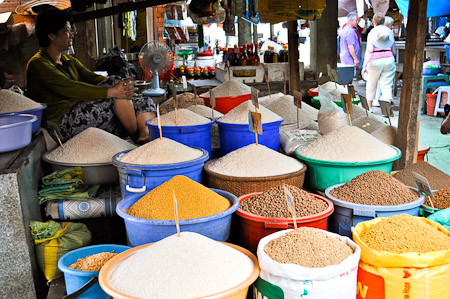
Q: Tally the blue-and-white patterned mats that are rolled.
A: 1